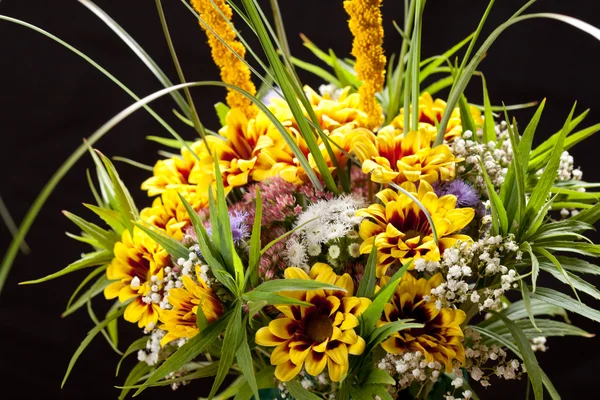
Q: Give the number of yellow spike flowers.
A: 2